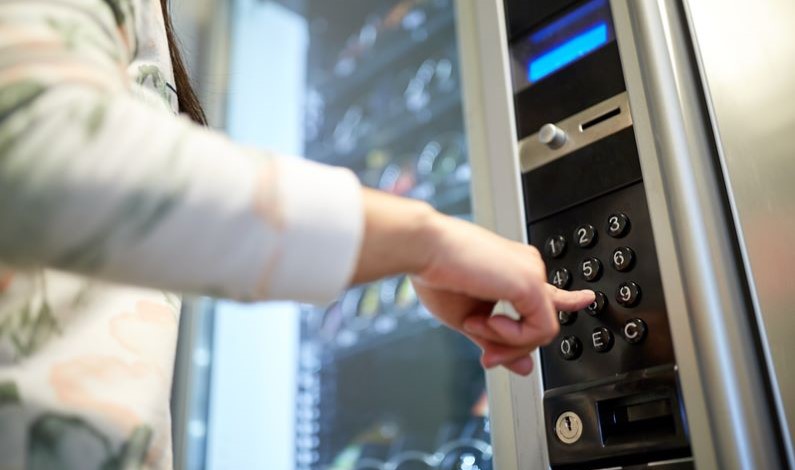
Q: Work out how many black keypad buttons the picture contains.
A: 12